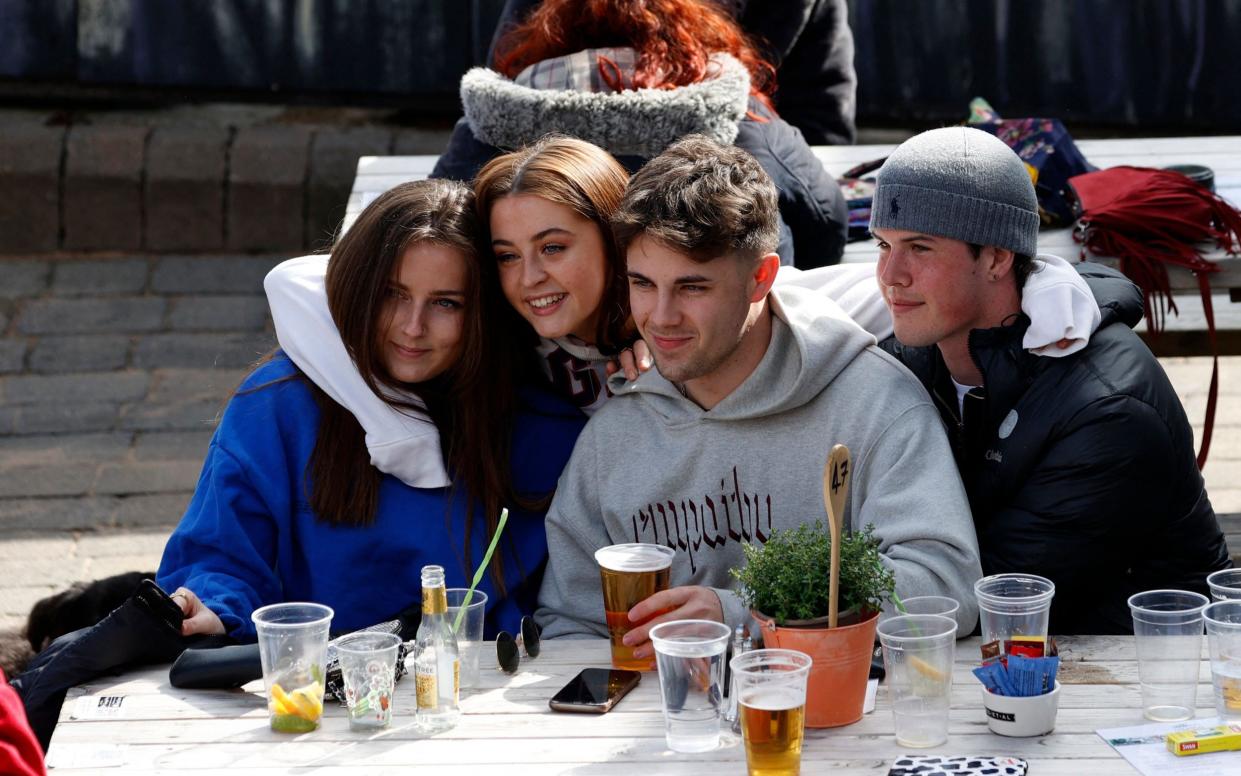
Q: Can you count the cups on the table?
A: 12